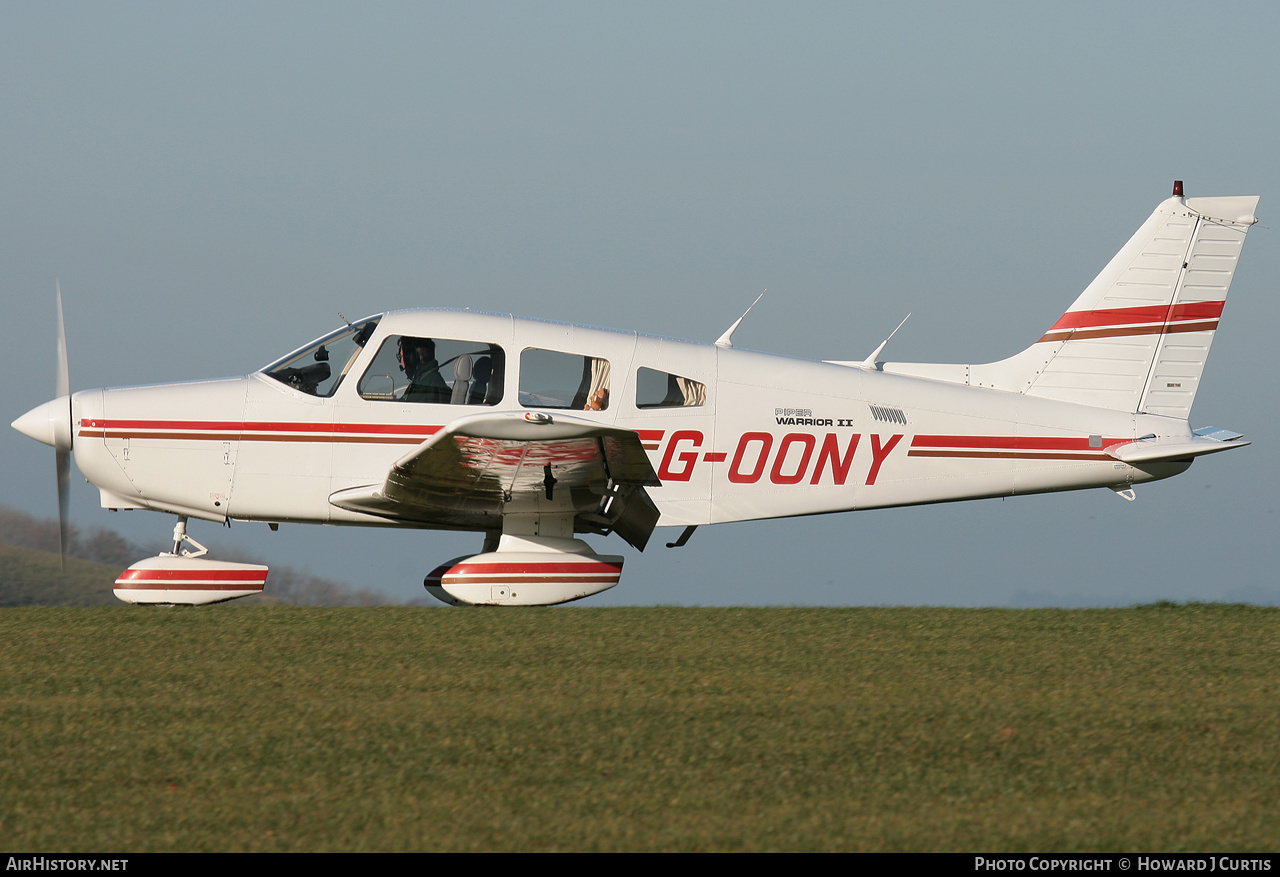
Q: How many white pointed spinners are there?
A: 1